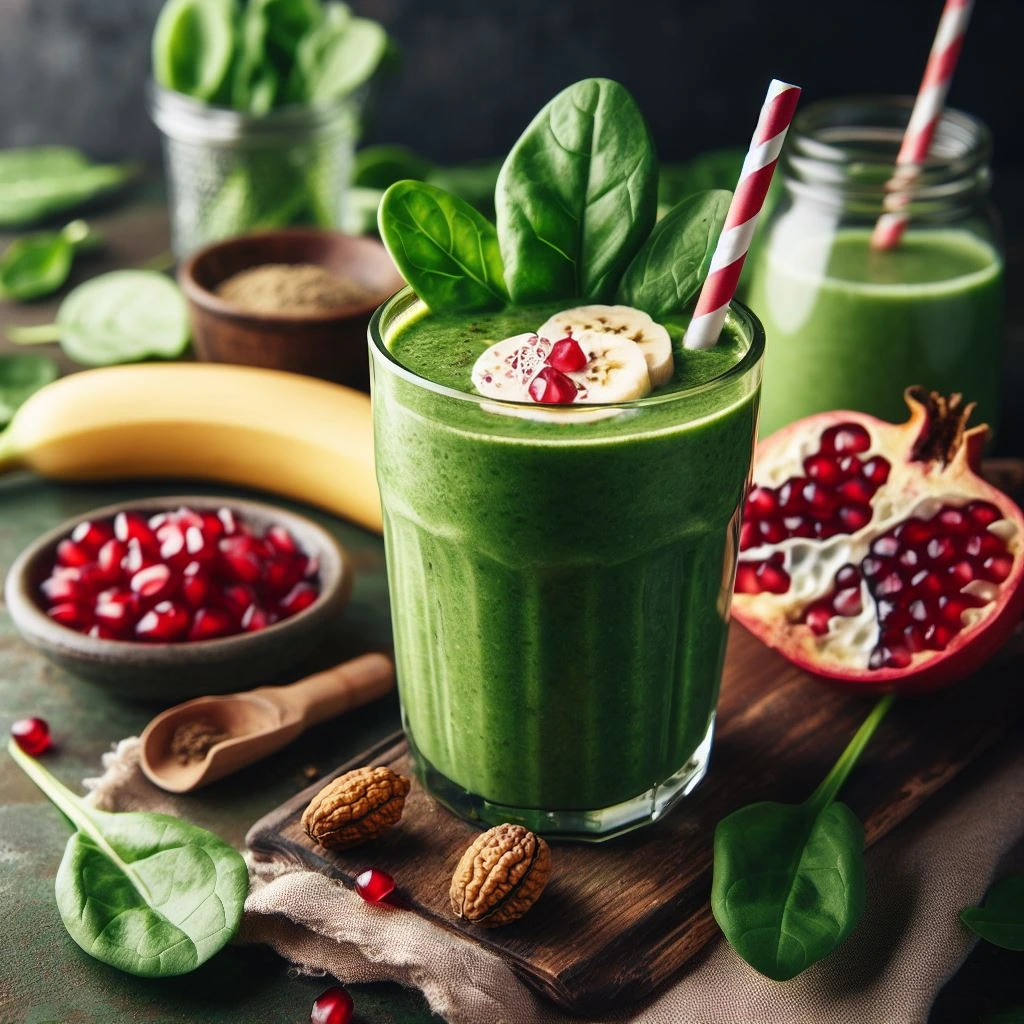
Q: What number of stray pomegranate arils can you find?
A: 3